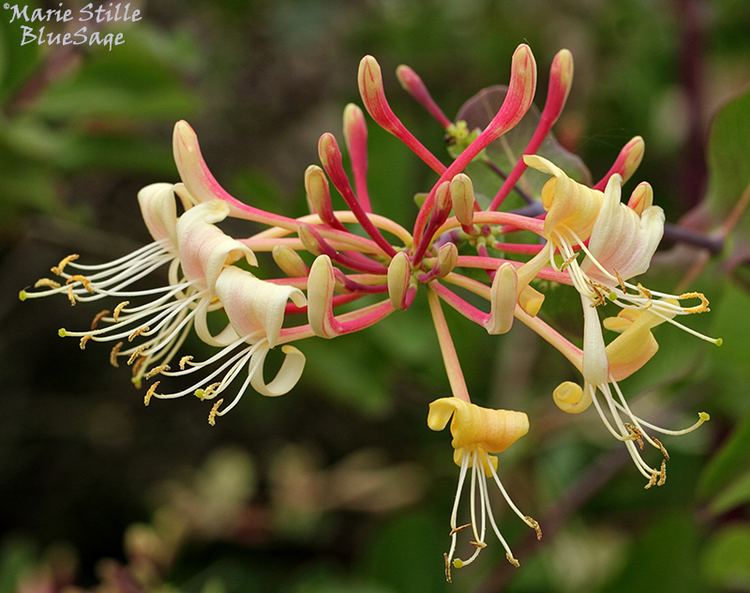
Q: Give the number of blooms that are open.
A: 7